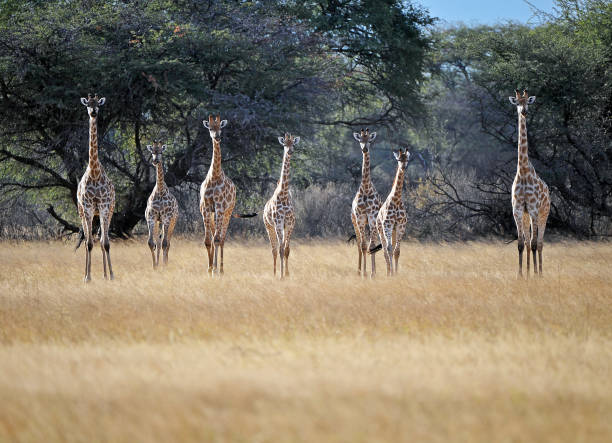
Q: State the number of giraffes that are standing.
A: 7